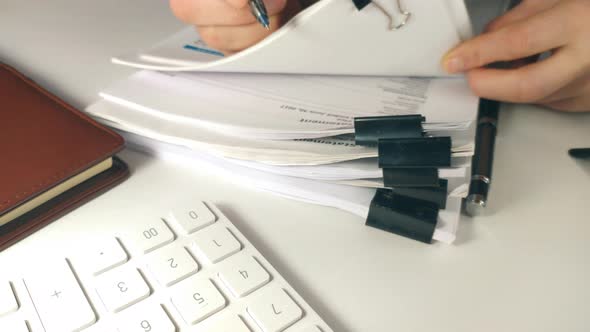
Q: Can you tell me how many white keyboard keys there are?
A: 15